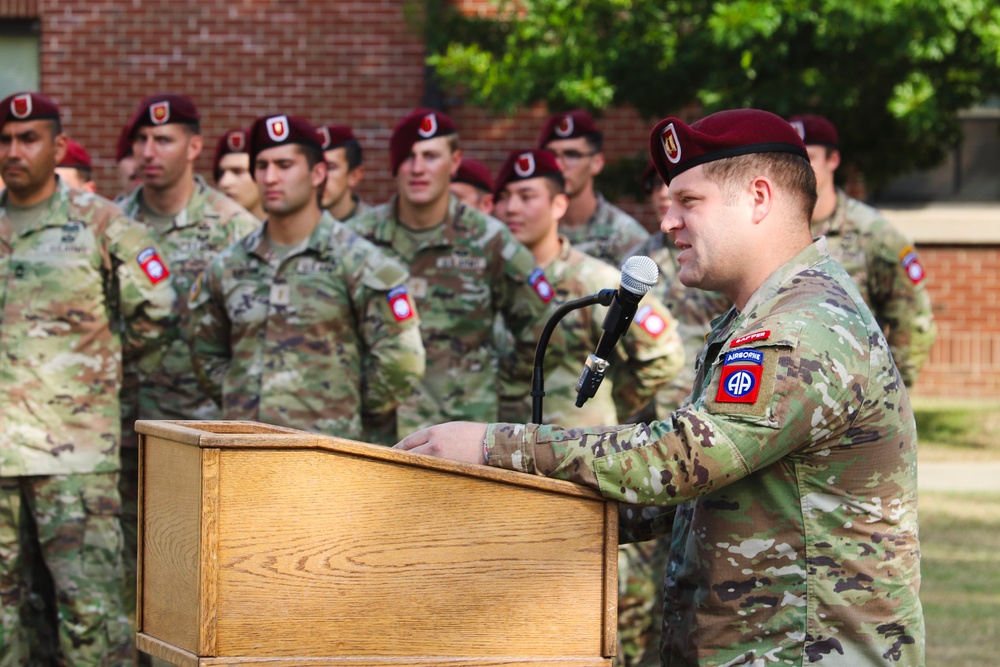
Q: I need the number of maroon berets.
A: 14